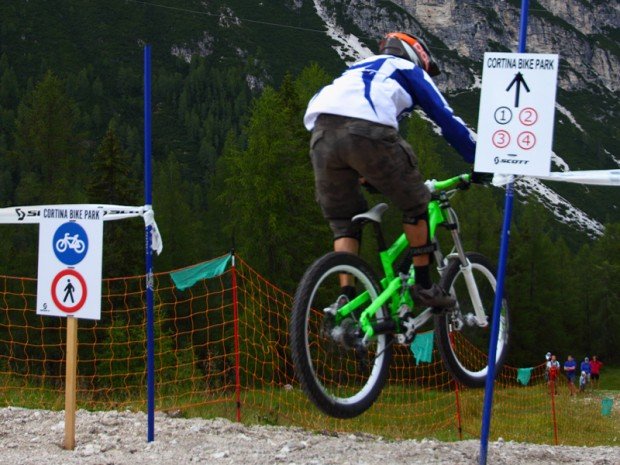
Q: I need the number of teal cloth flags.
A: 4